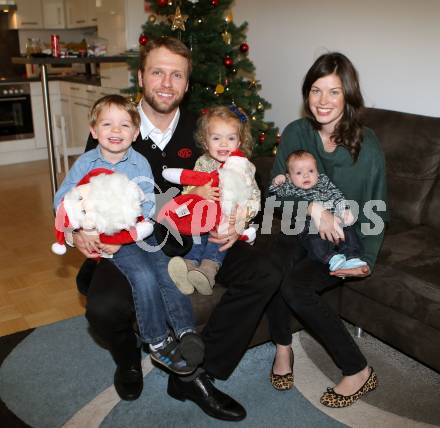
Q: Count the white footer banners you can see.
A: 0